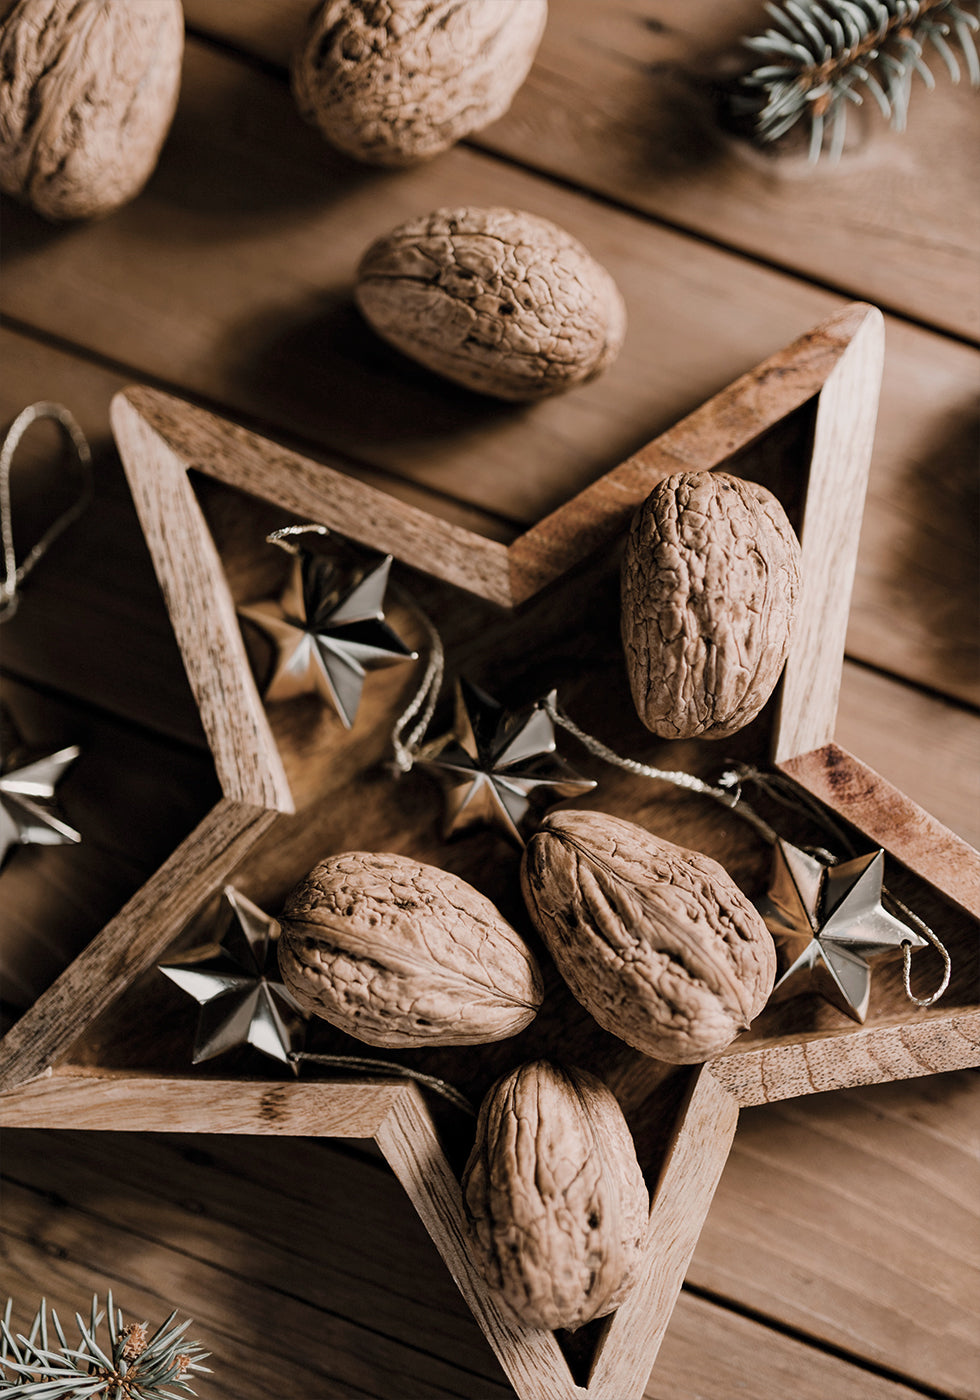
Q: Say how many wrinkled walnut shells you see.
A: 7